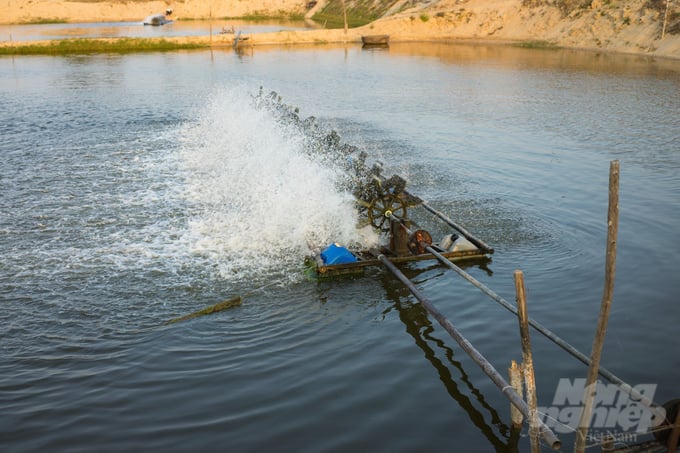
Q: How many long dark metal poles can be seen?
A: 3